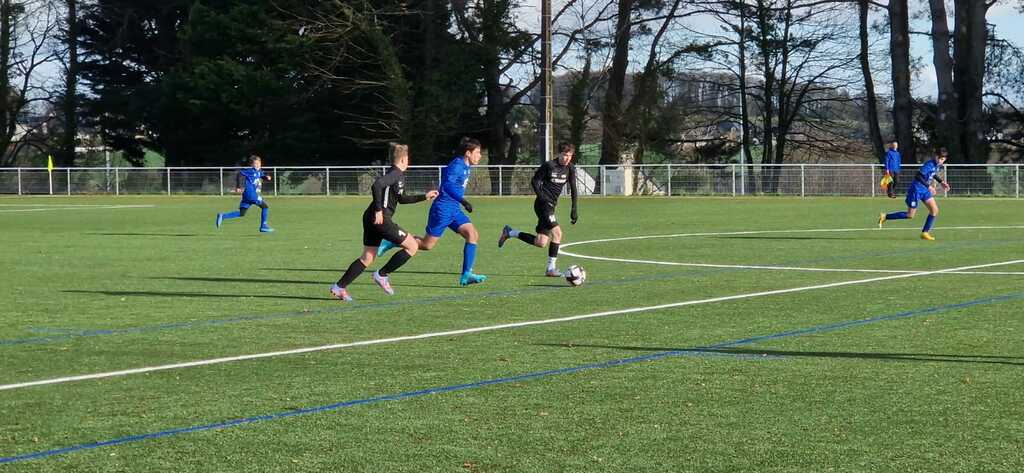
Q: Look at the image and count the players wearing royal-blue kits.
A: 3